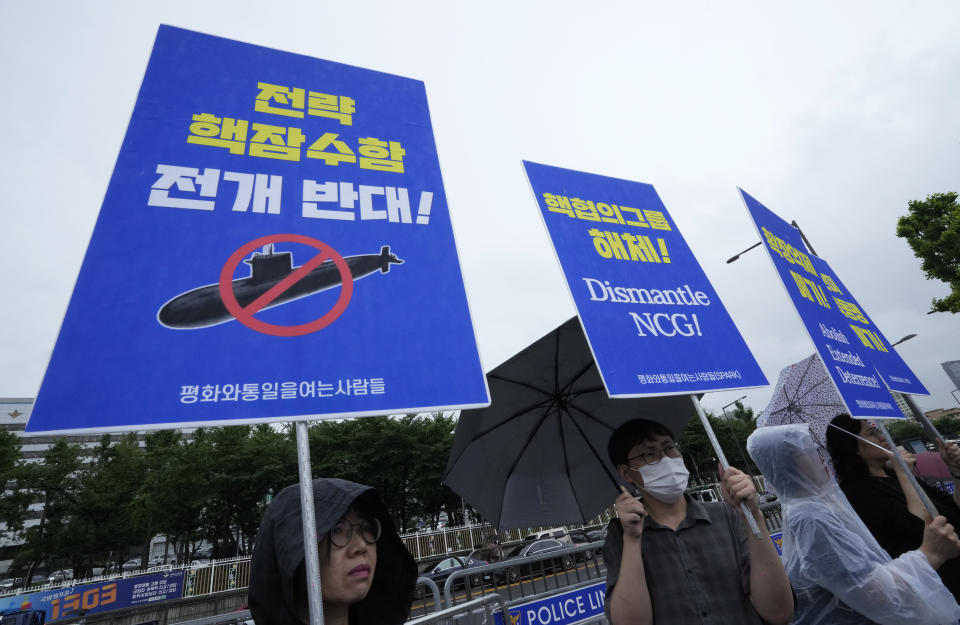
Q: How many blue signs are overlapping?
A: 2